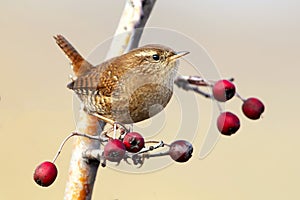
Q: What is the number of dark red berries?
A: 7